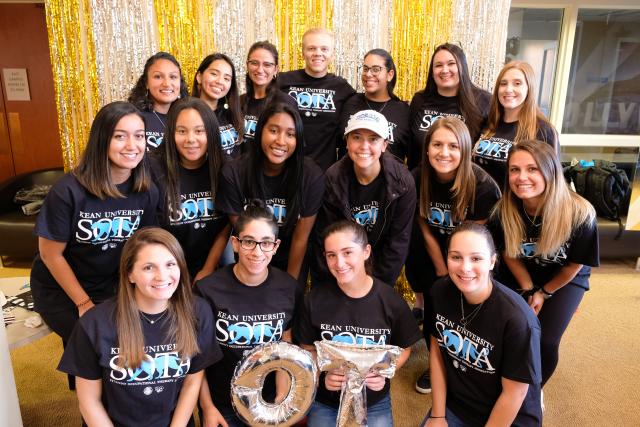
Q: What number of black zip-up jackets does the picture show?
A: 1